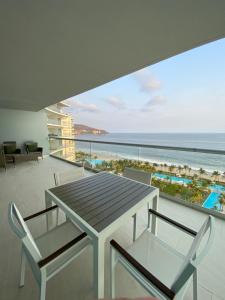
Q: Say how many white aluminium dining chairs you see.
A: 4